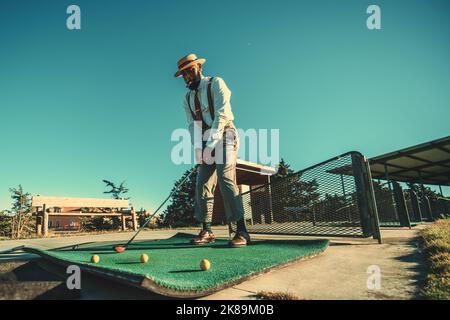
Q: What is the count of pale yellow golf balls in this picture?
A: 3